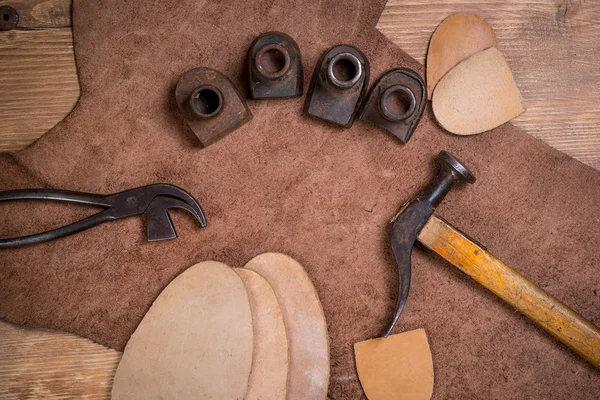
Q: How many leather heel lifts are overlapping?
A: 2